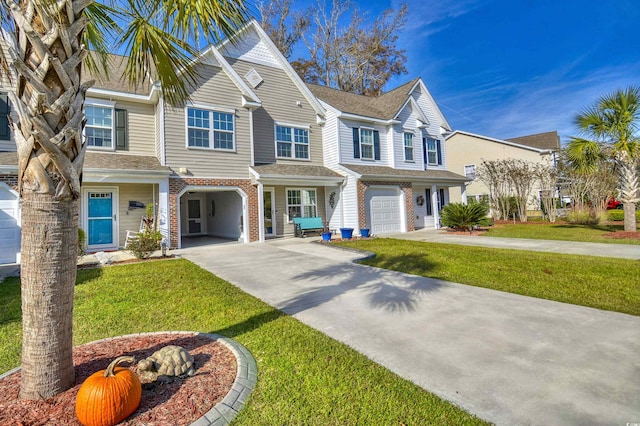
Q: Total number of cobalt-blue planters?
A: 3